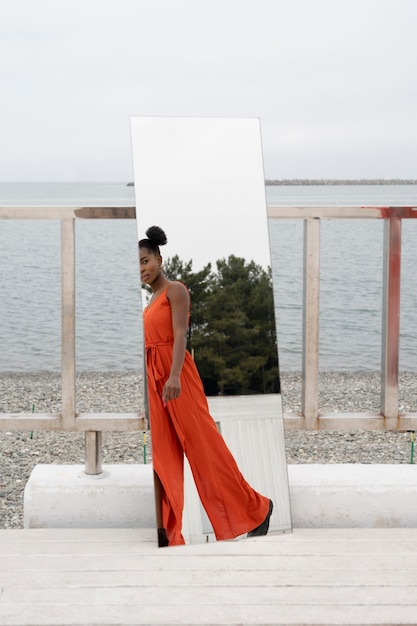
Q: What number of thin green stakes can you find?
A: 3